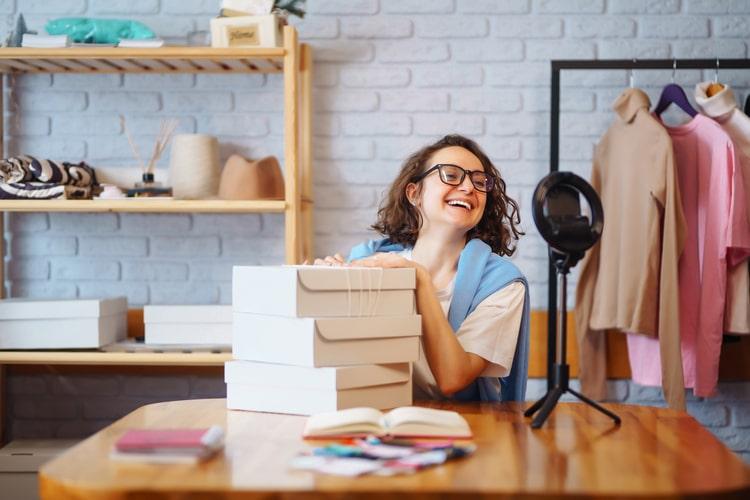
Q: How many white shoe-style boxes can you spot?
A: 5